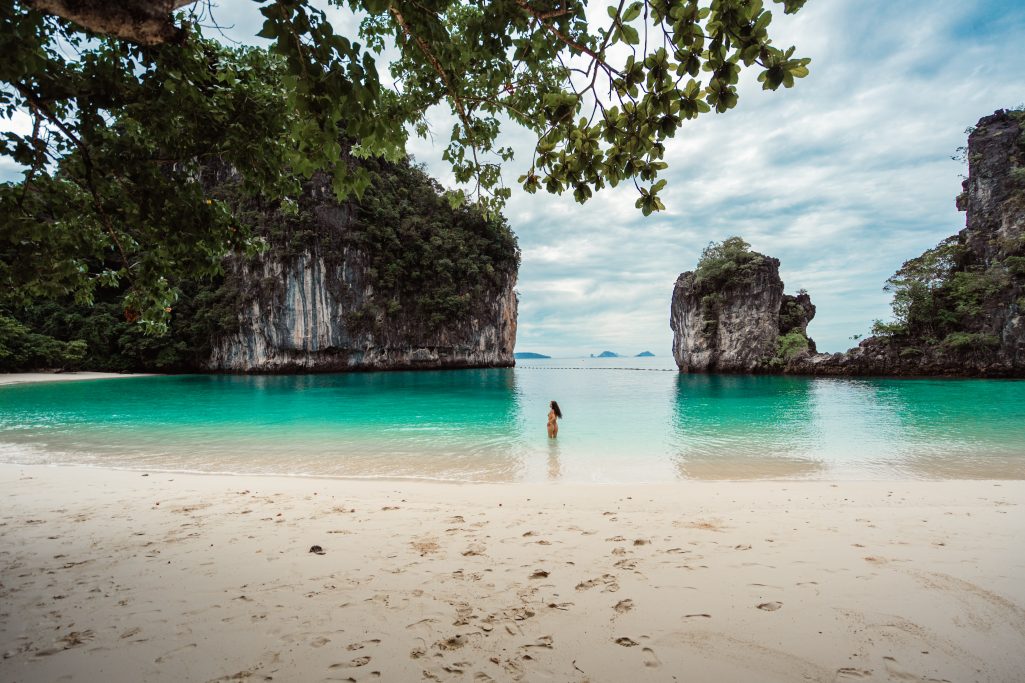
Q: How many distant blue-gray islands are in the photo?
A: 3